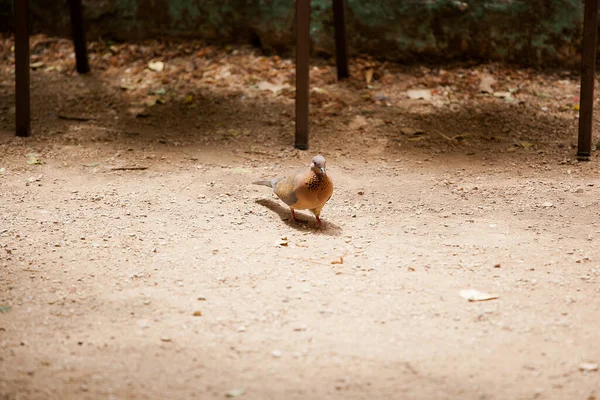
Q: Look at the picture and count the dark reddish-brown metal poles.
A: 5